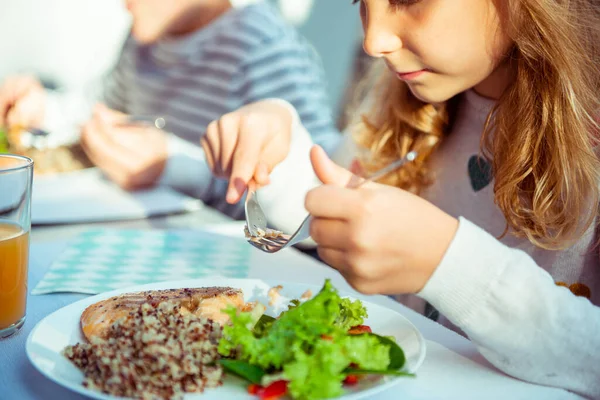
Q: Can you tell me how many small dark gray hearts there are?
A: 1